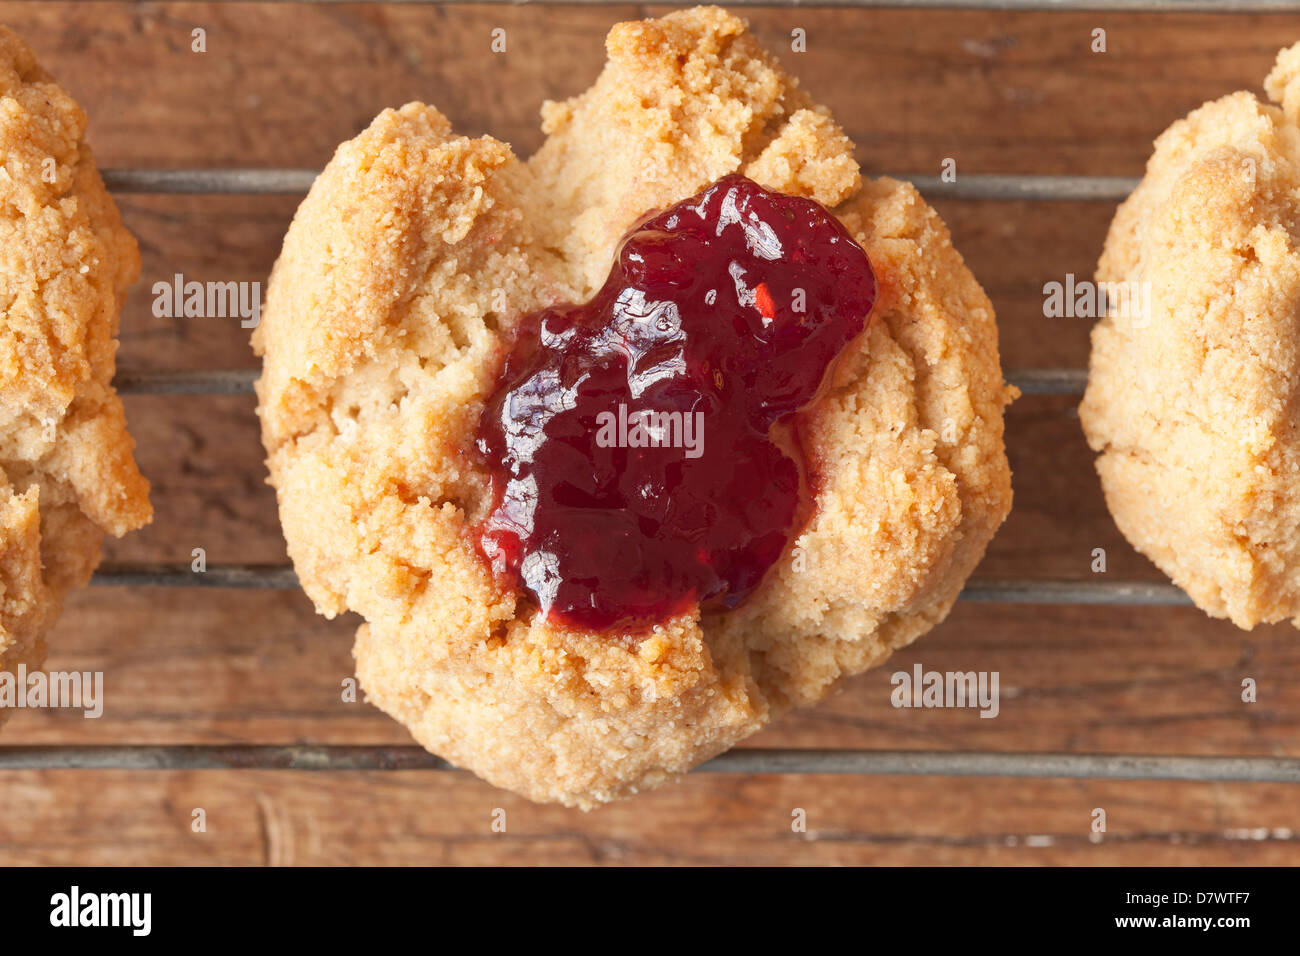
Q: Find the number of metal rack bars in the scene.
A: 5